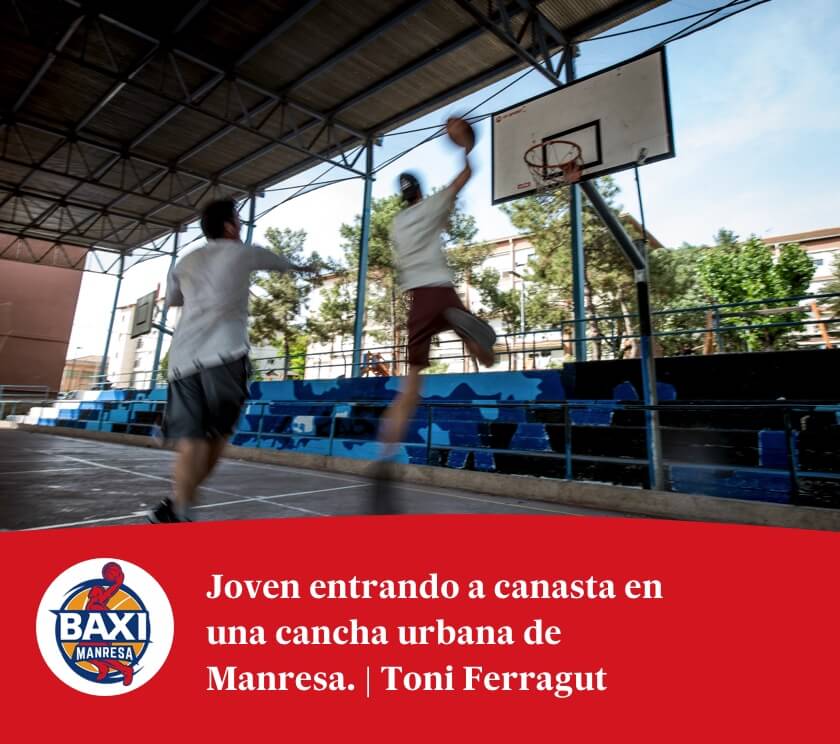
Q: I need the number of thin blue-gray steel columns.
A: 5